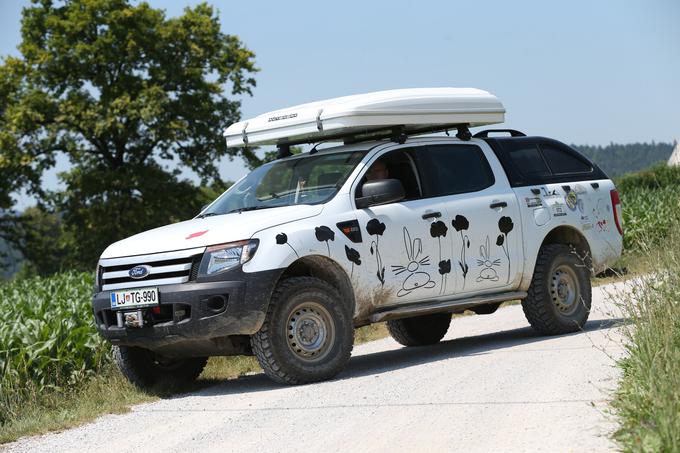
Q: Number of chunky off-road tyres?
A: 4